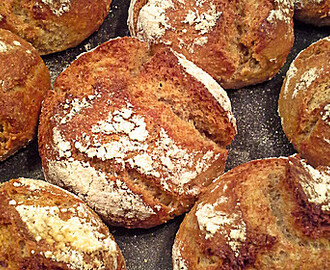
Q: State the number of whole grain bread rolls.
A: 8